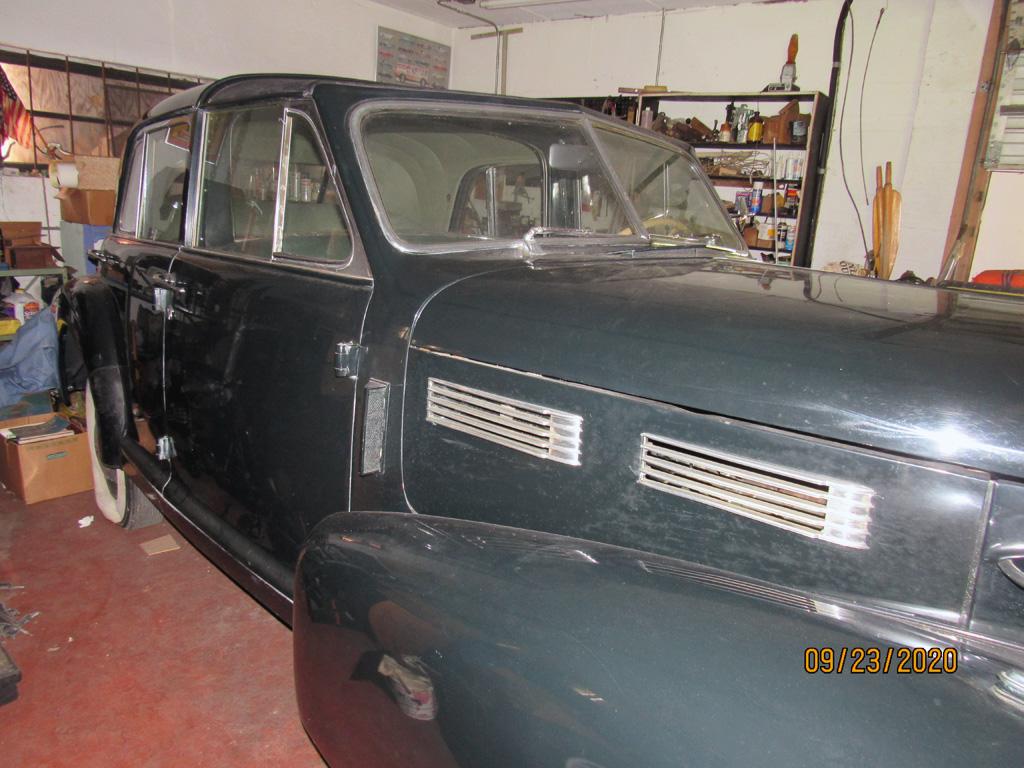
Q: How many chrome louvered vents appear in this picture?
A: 2